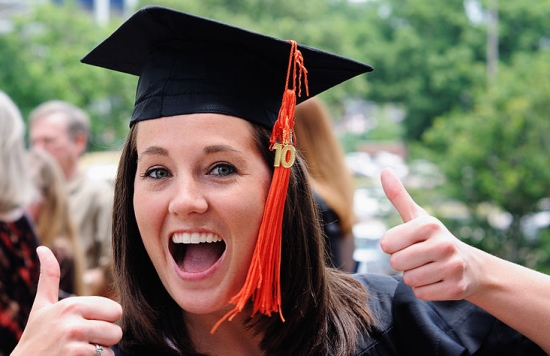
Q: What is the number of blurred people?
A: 4